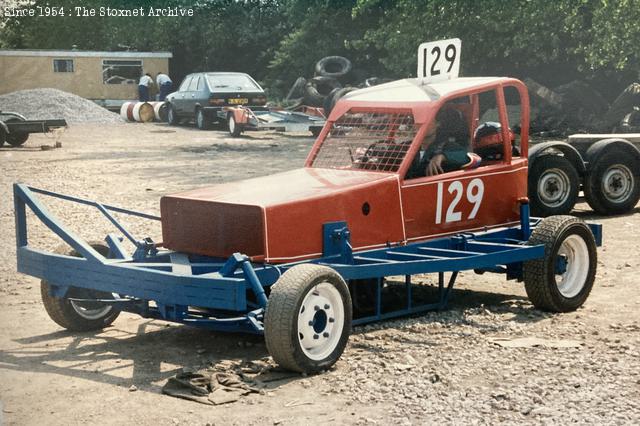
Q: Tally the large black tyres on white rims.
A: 3